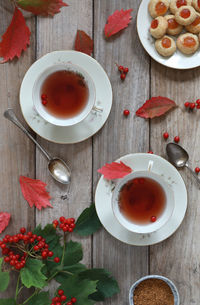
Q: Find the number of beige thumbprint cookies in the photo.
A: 9